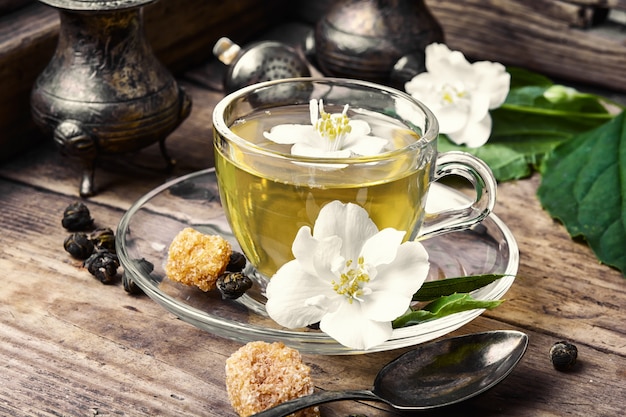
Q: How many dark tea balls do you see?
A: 8